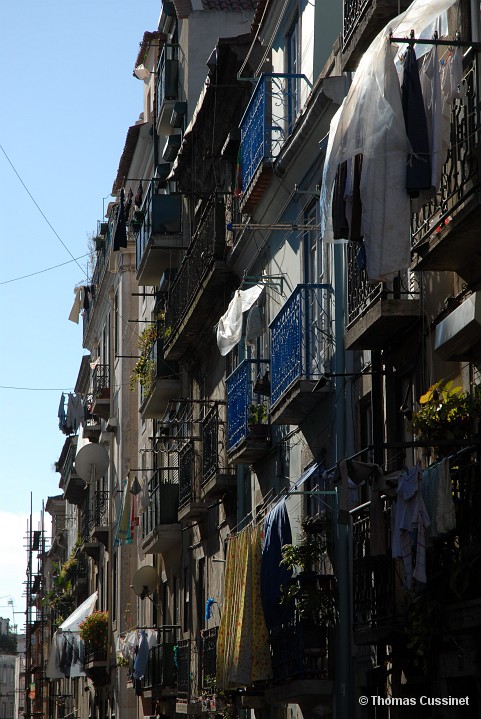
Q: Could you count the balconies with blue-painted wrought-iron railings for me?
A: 3